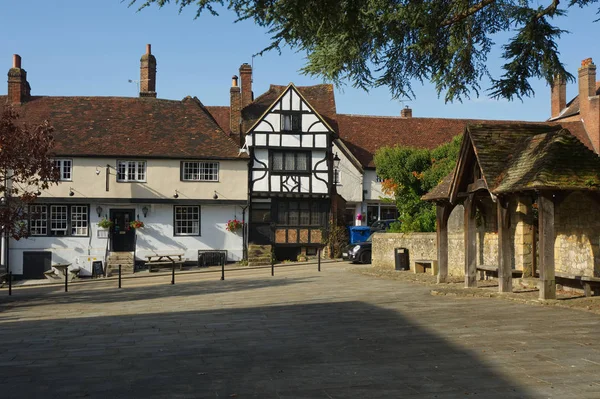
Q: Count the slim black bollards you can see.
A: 7